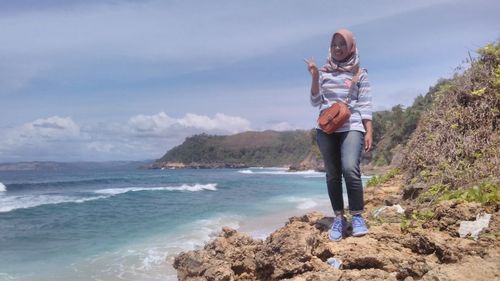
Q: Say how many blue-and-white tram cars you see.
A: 0